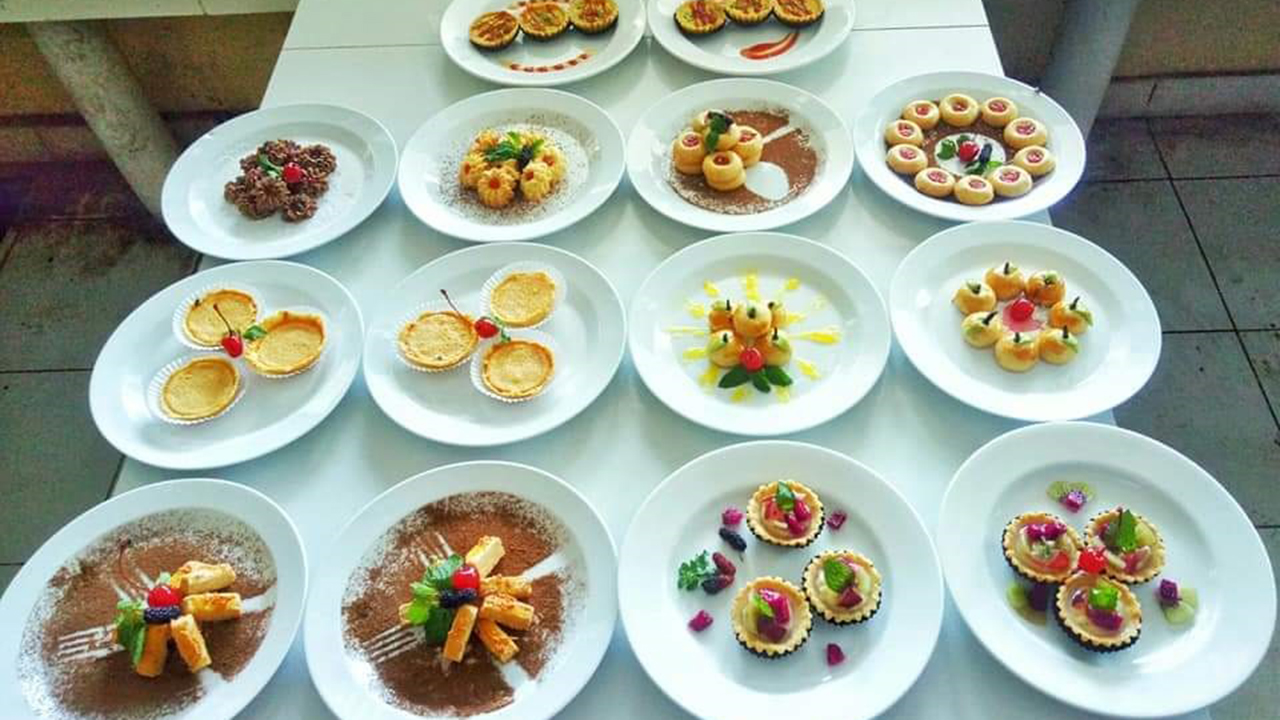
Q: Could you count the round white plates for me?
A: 14